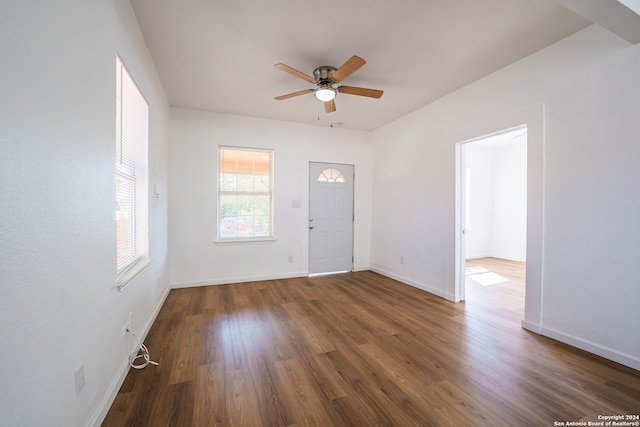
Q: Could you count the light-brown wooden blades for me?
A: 5